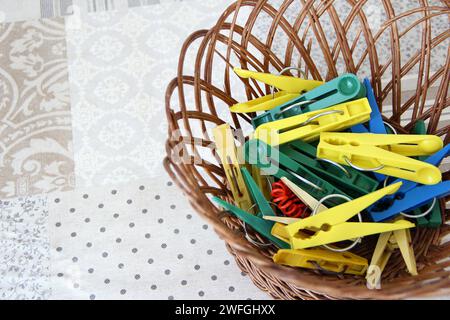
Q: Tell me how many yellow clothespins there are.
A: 7